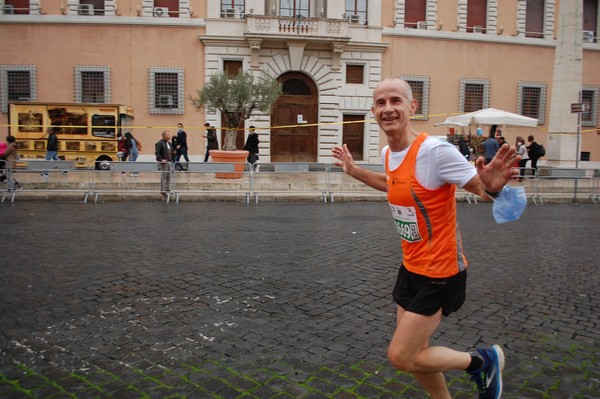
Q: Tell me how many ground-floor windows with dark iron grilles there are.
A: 7